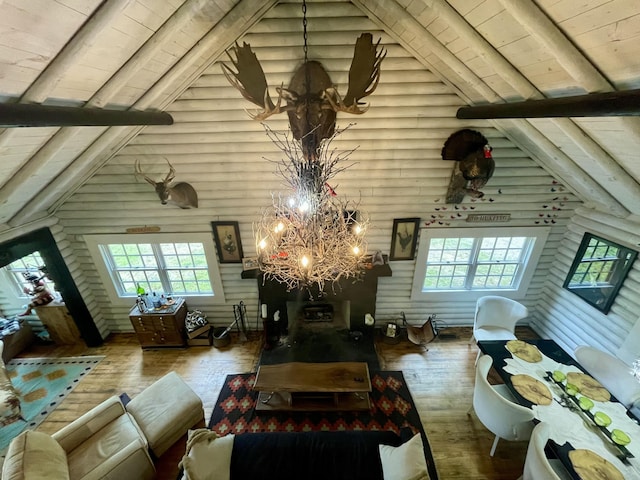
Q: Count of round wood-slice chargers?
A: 4